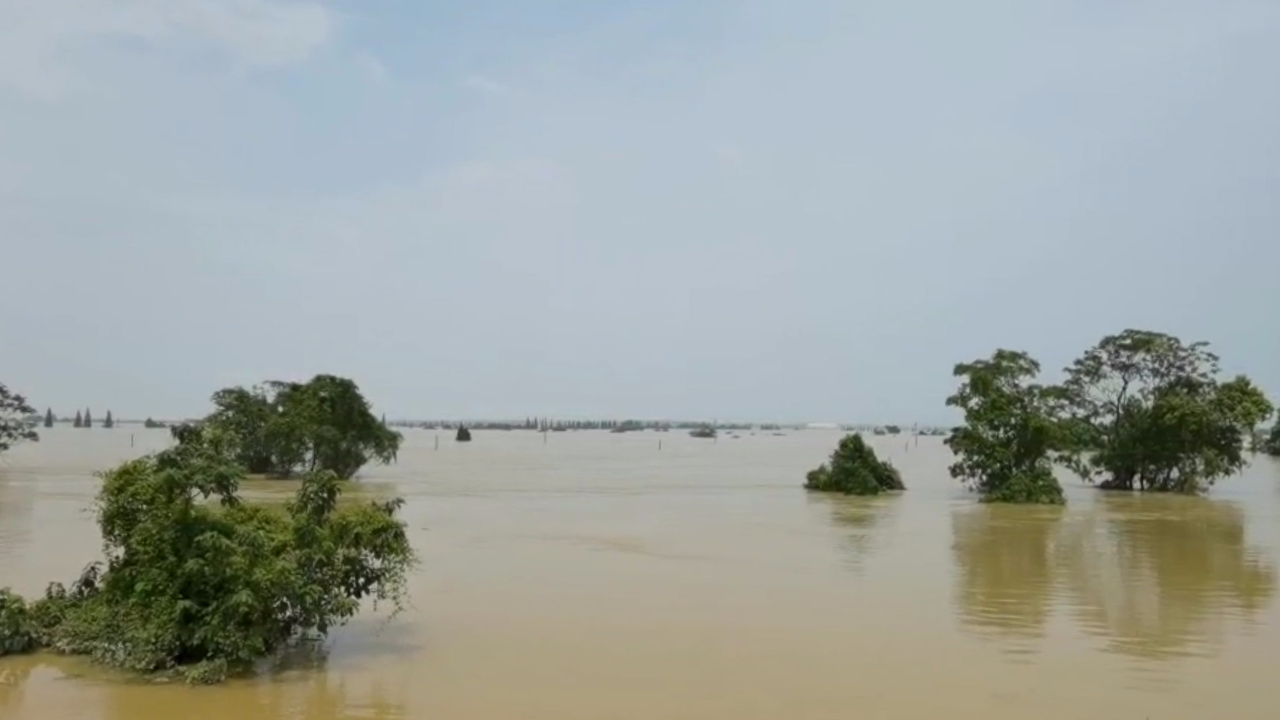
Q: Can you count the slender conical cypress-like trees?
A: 4